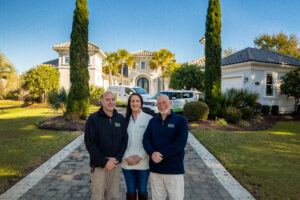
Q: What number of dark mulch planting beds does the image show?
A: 2